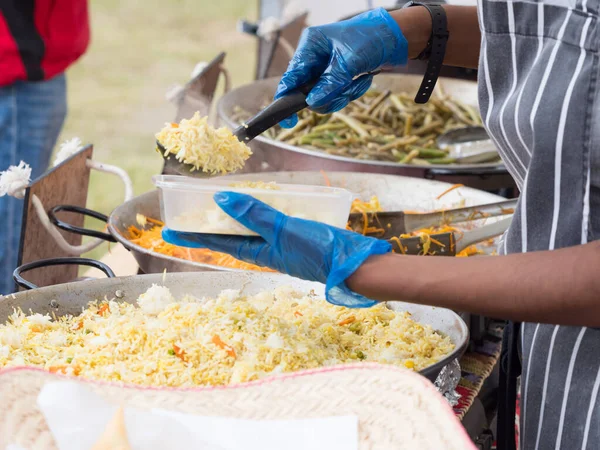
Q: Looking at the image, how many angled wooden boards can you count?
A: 3